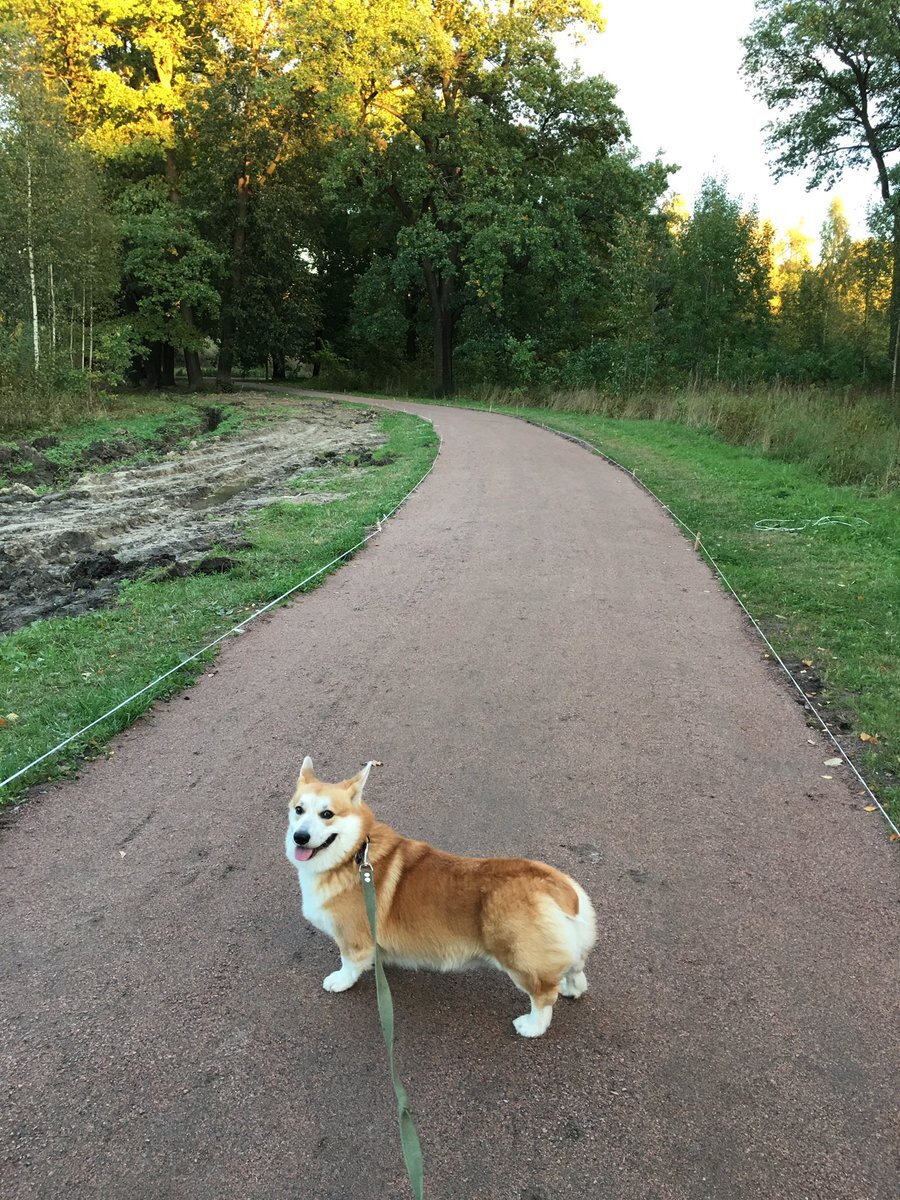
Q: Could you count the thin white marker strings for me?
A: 2